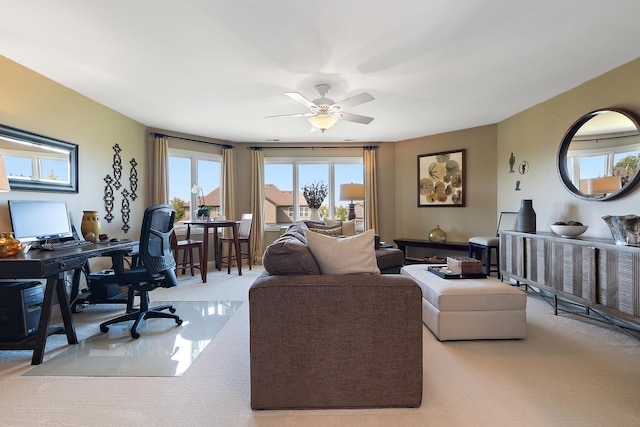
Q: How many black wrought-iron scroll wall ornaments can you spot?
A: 4